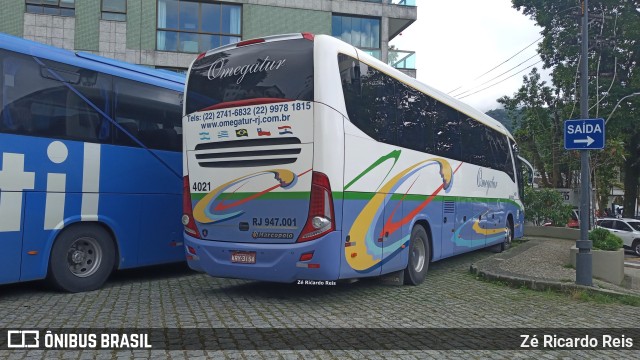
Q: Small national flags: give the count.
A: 5